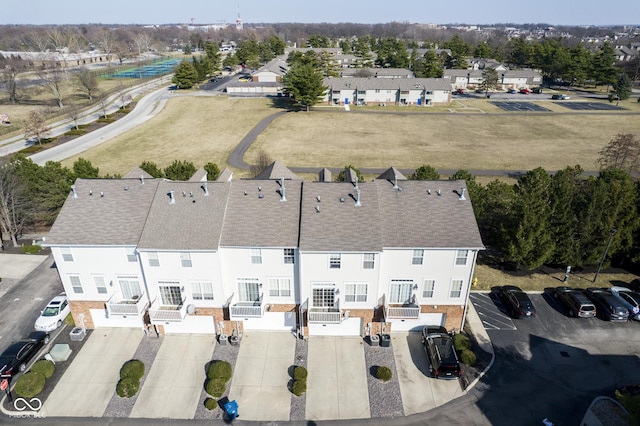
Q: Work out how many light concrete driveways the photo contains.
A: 5